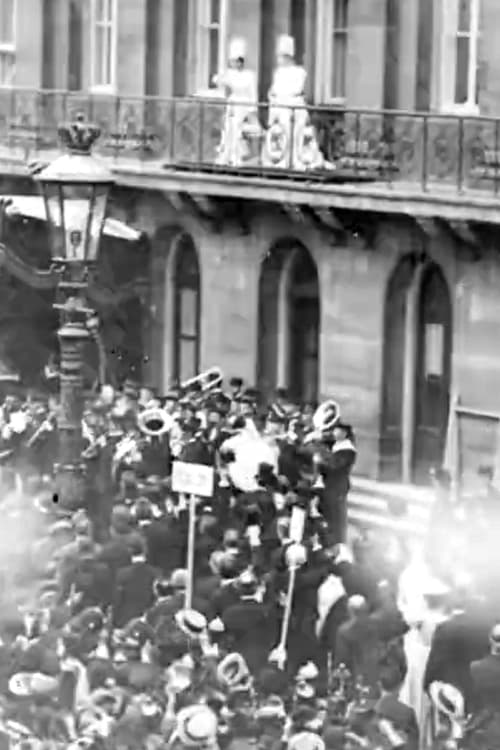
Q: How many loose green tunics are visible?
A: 0